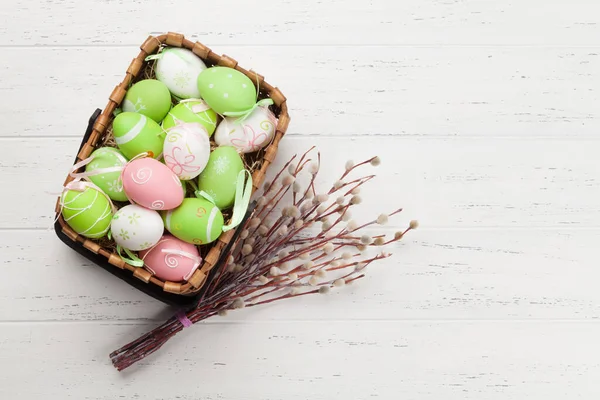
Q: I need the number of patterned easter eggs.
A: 14